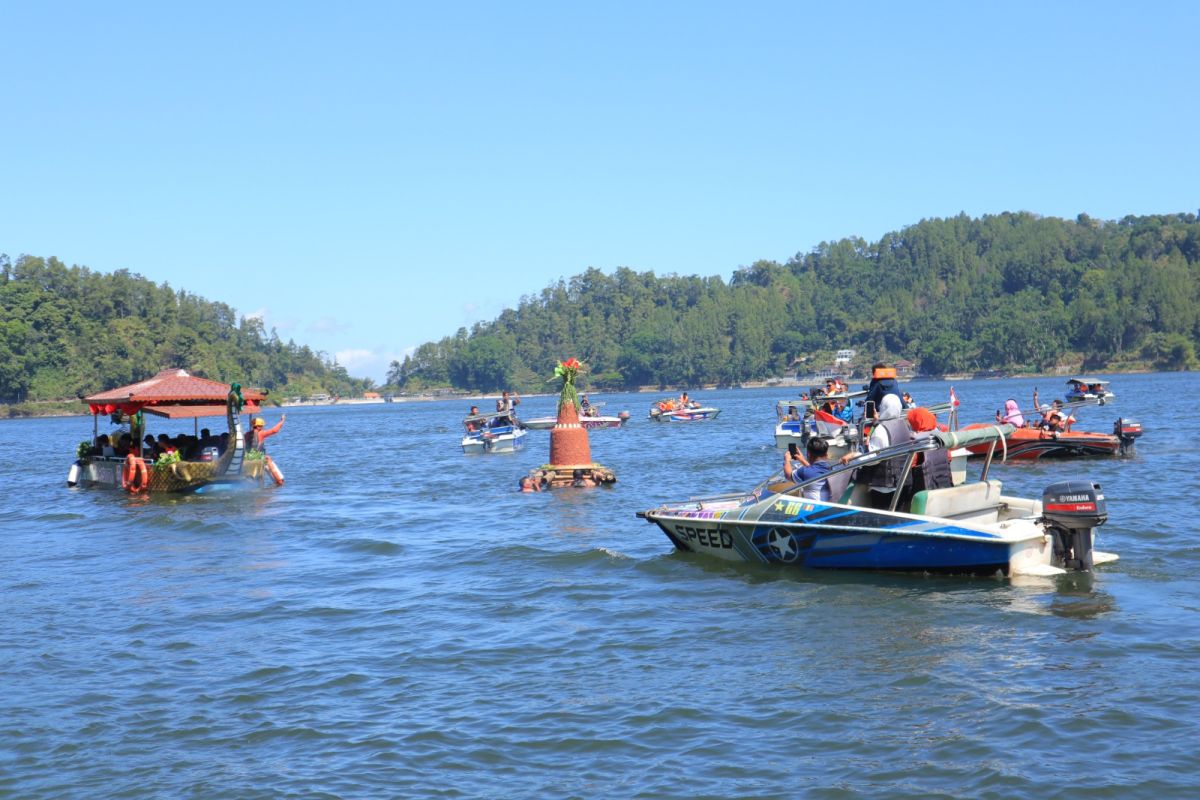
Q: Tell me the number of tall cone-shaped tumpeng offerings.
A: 1